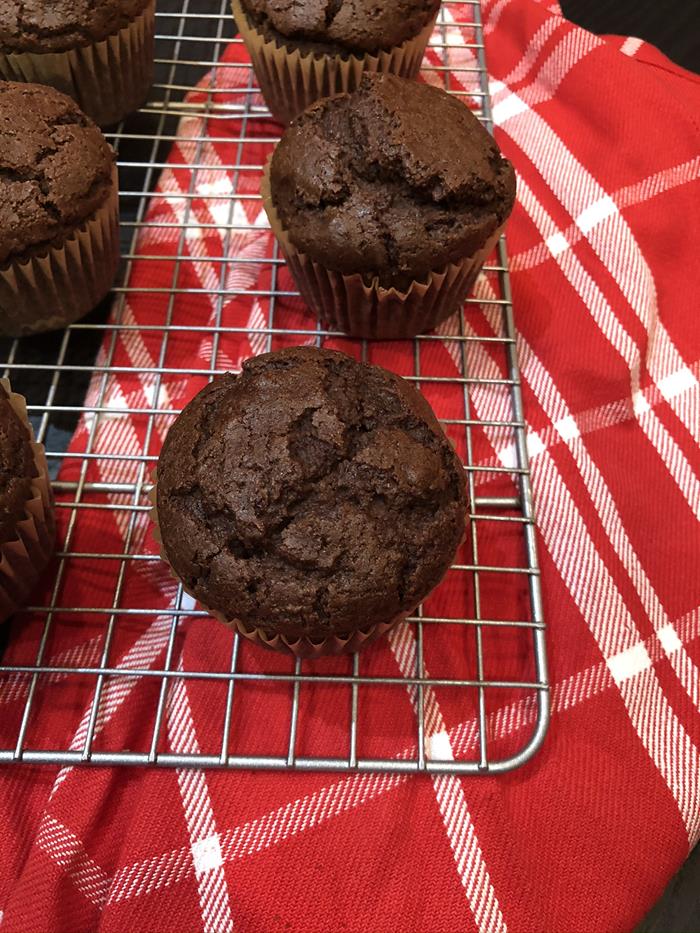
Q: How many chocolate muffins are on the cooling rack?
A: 6